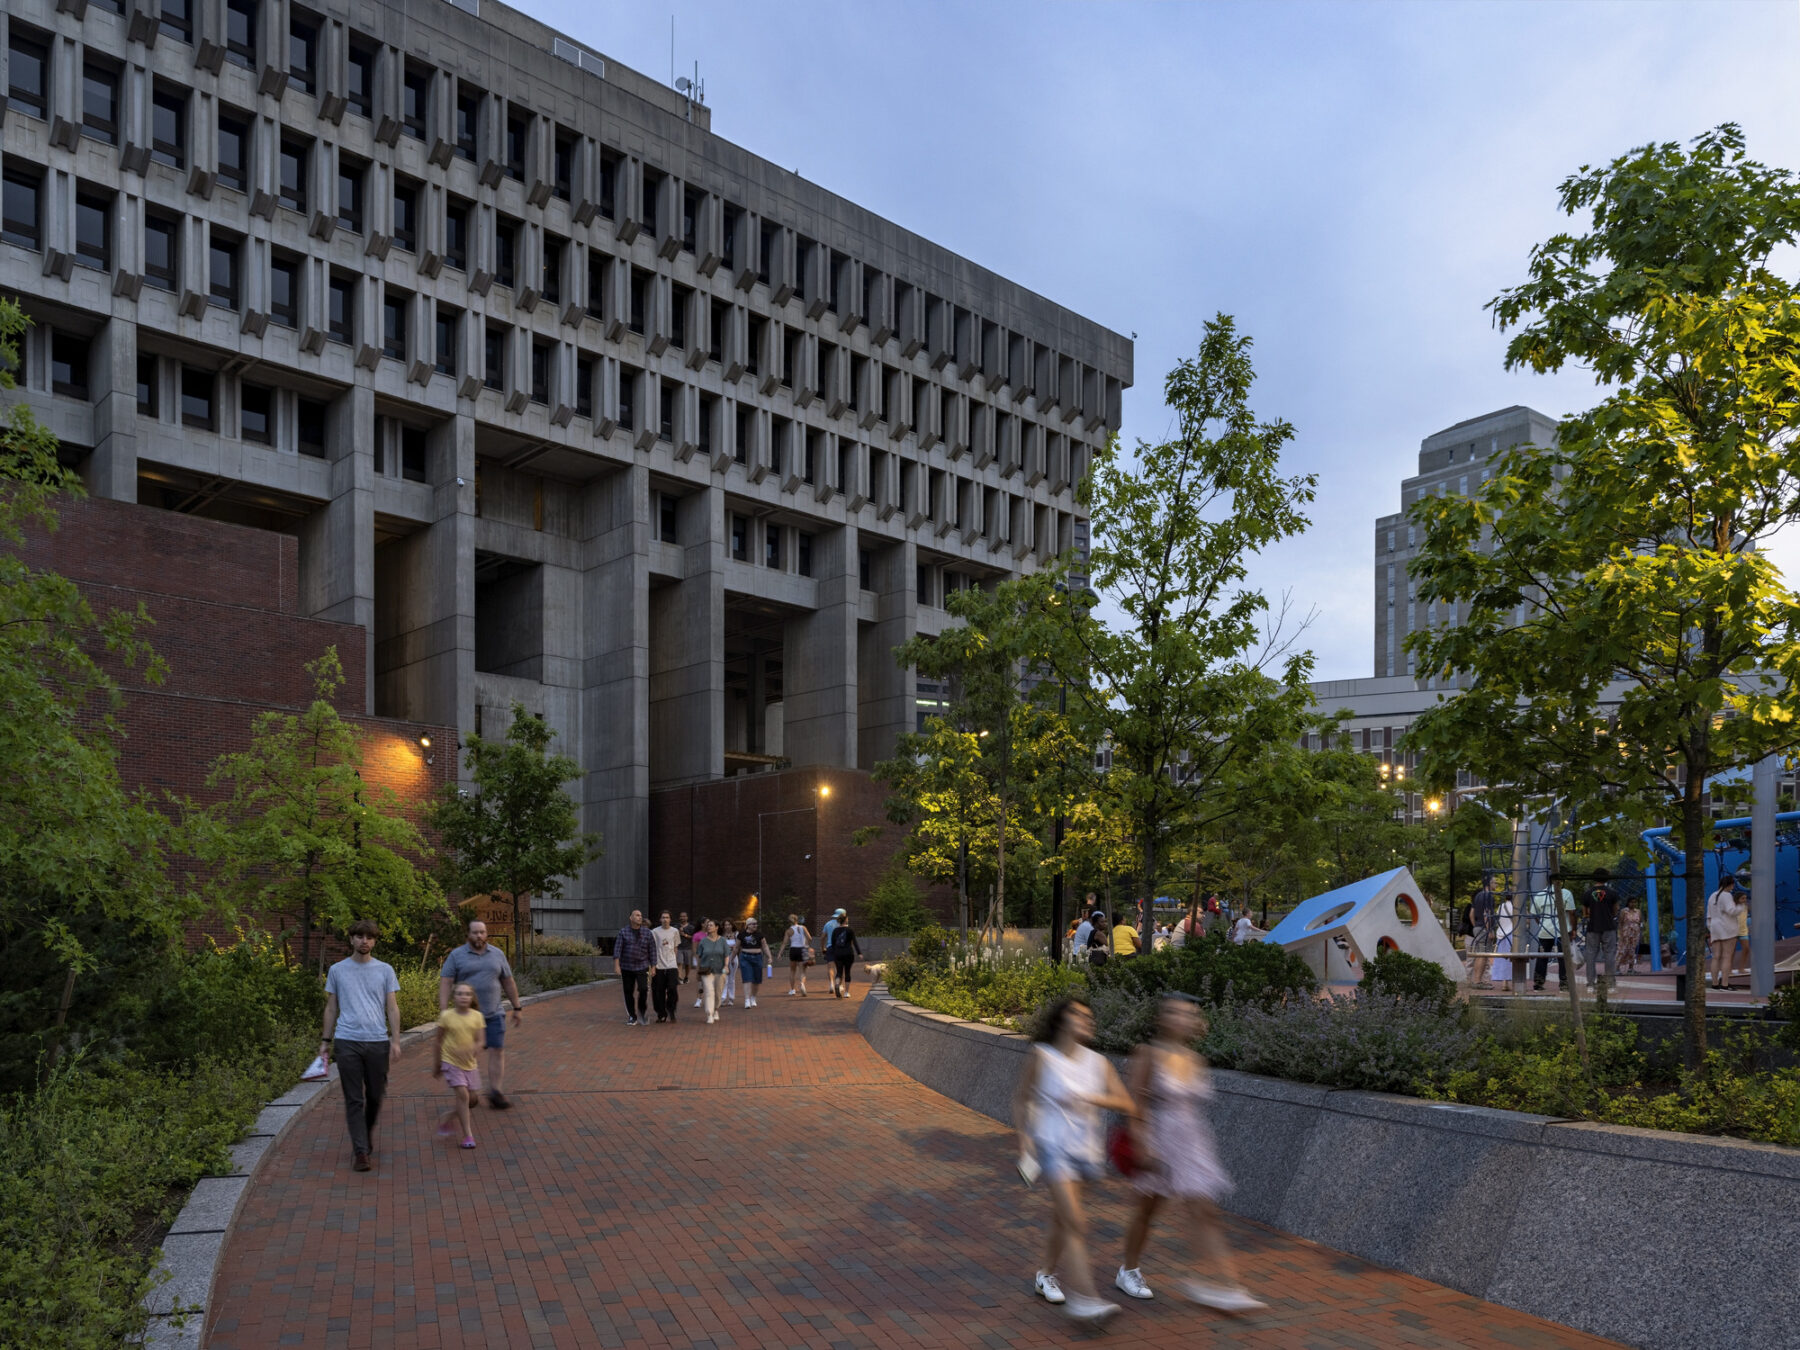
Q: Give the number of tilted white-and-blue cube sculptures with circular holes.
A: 1